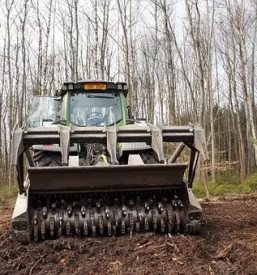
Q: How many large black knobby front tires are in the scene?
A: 2